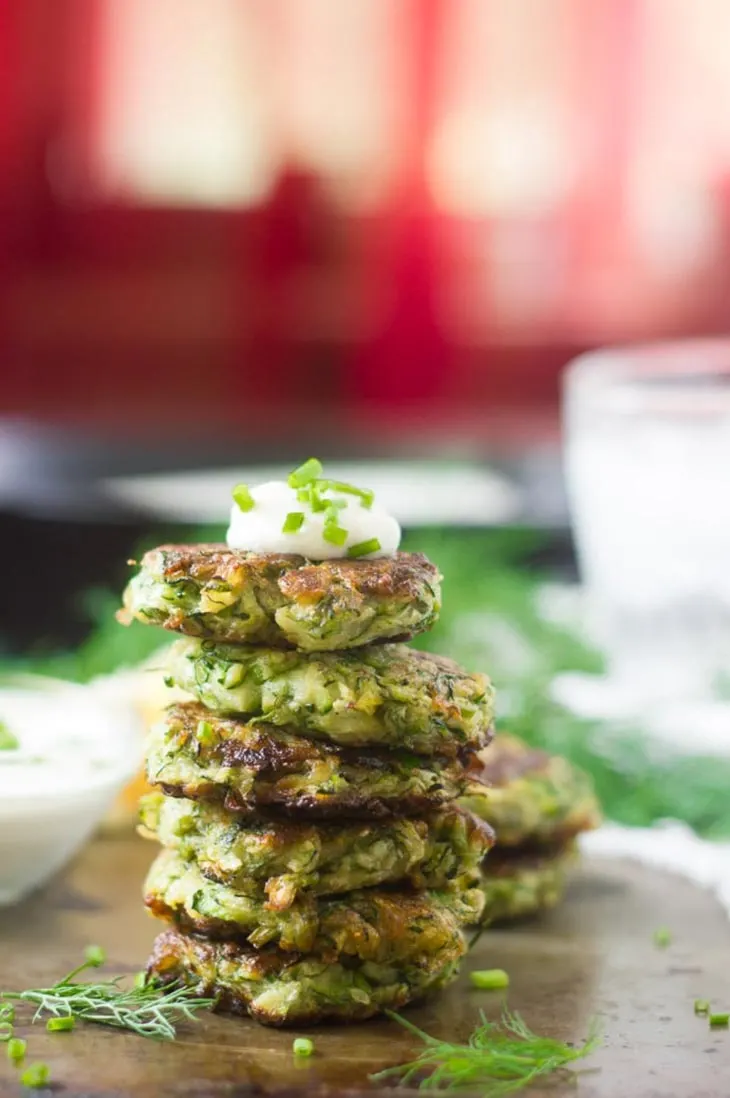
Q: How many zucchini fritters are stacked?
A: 6